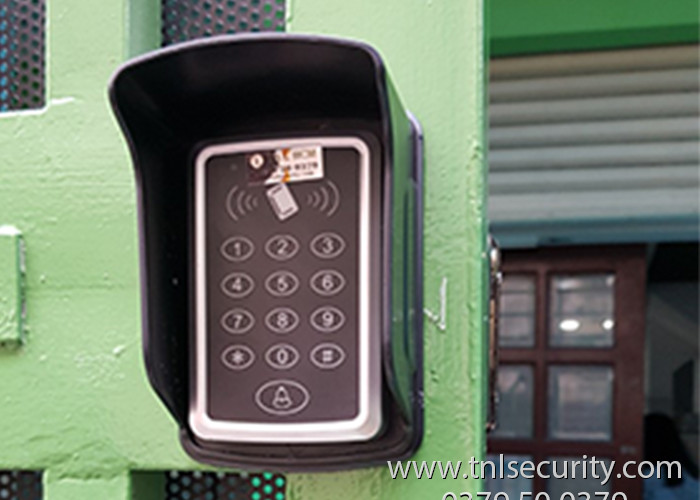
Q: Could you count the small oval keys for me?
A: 12